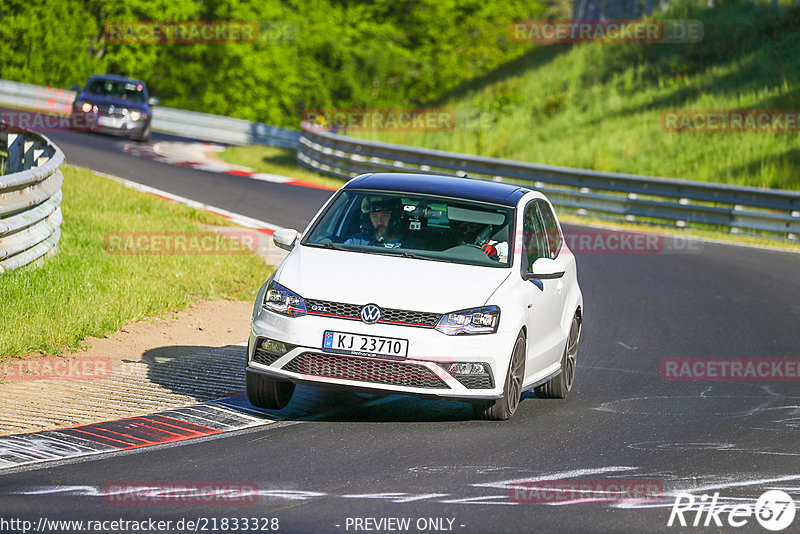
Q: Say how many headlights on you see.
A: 2